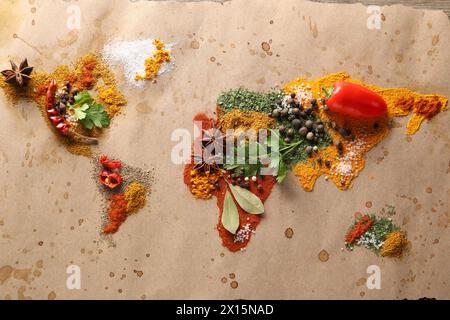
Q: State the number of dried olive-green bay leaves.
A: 2